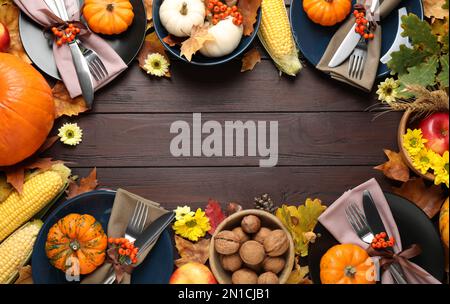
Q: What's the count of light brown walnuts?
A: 10